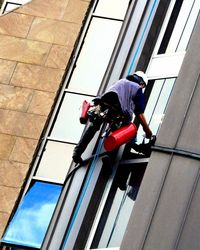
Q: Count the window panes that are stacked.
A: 5